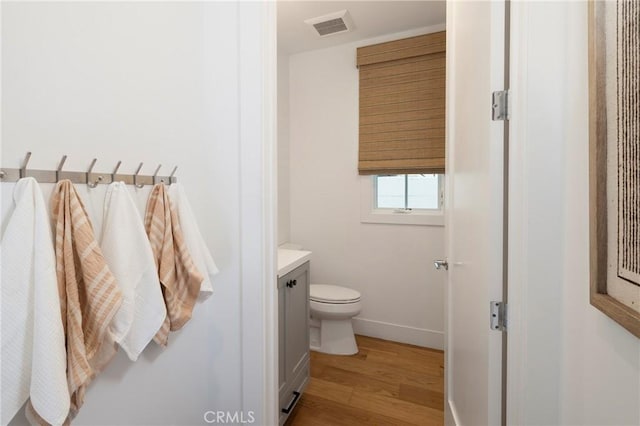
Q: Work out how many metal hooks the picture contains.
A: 7